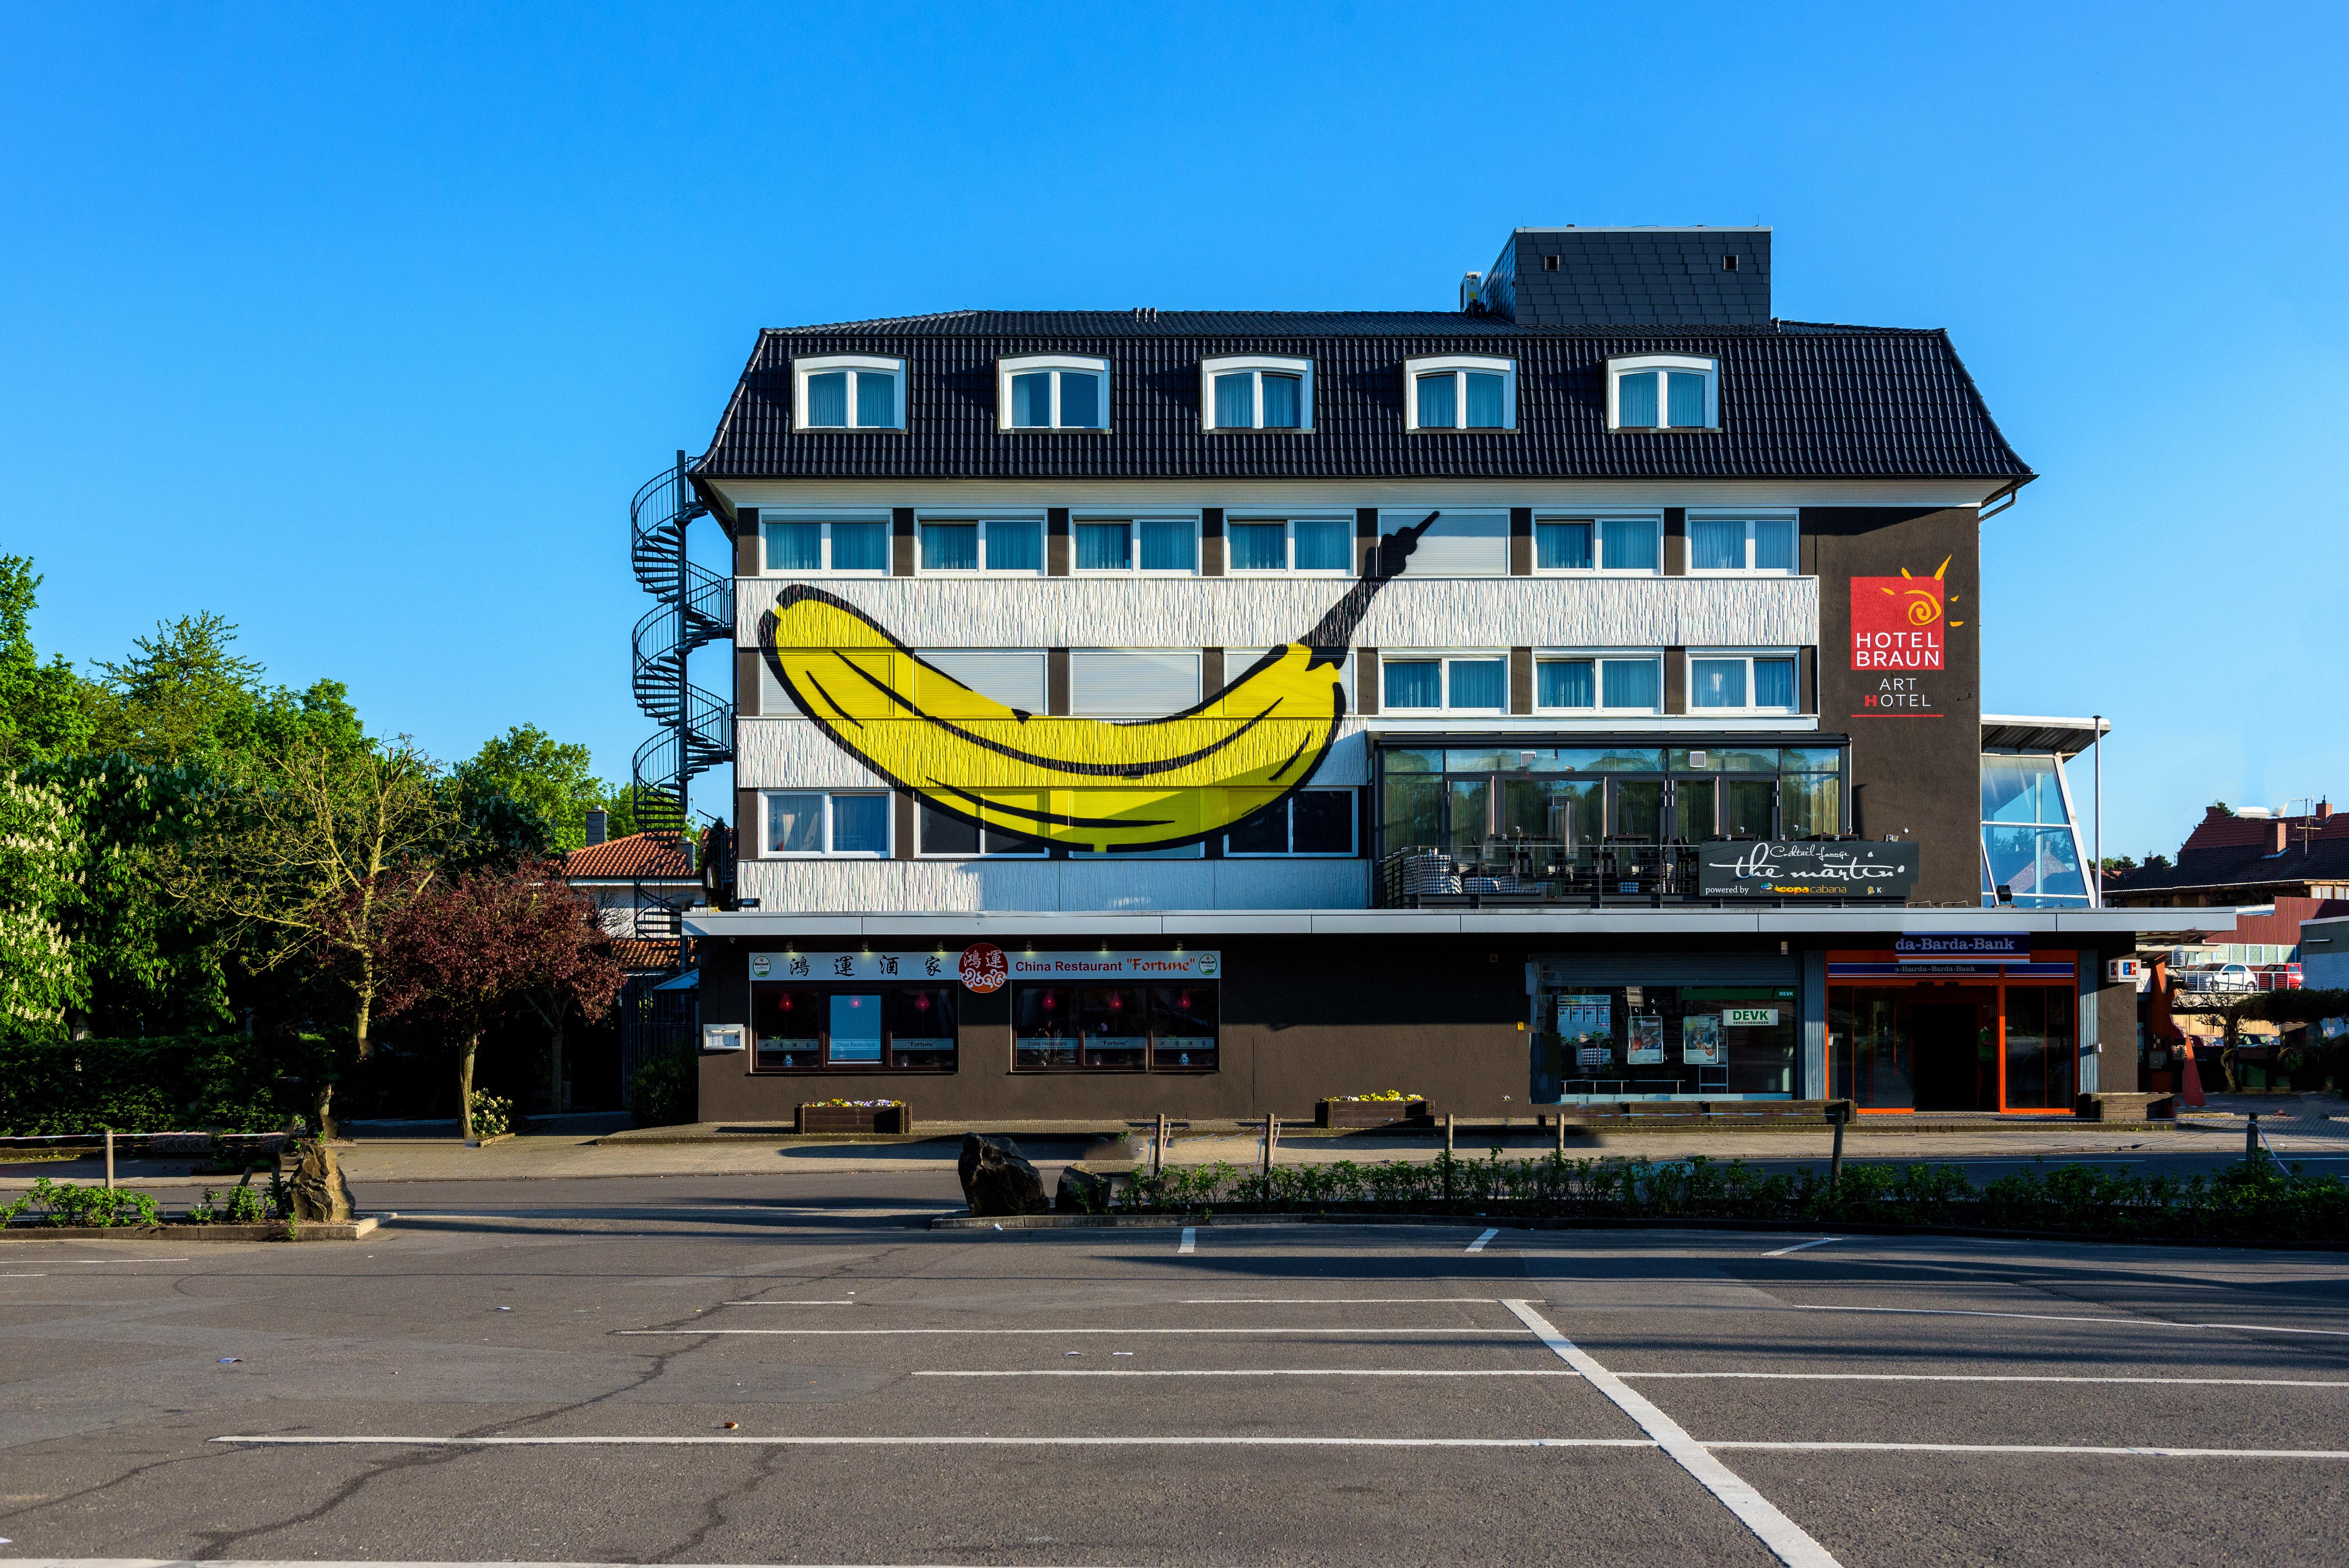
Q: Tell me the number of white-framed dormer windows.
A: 5